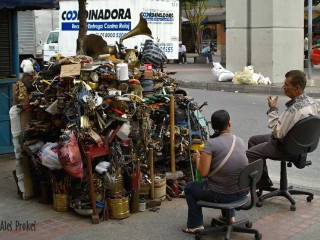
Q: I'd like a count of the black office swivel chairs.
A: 2